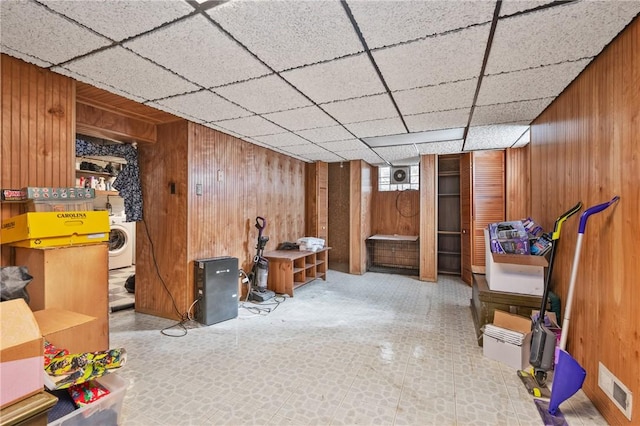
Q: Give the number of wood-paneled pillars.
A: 2